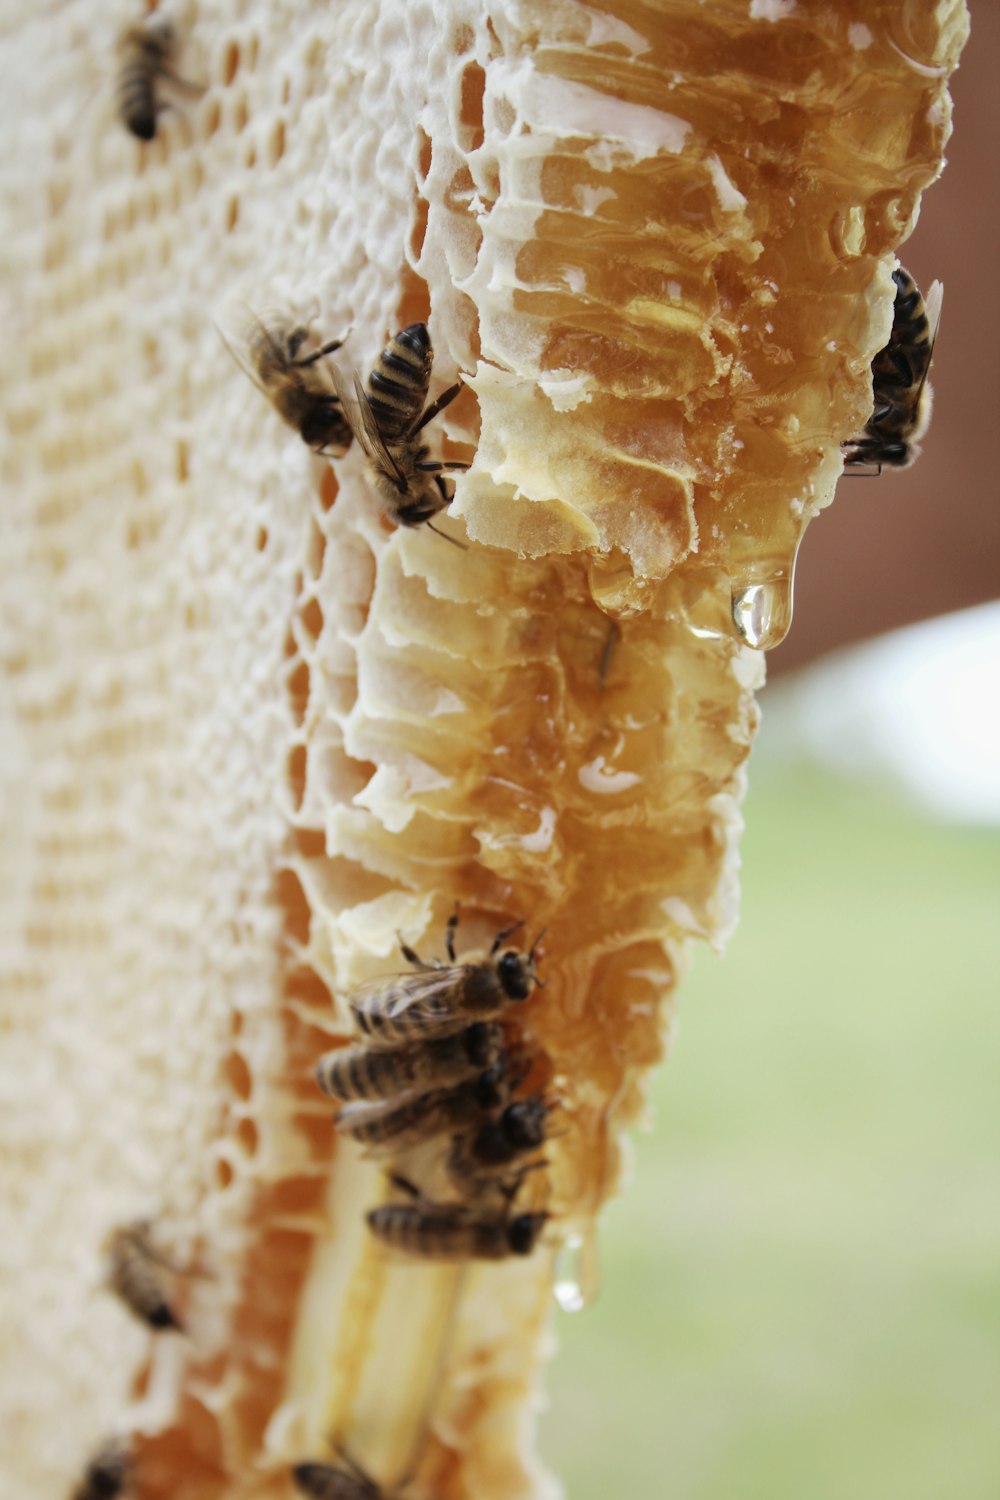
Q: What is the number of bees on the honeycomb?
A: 12